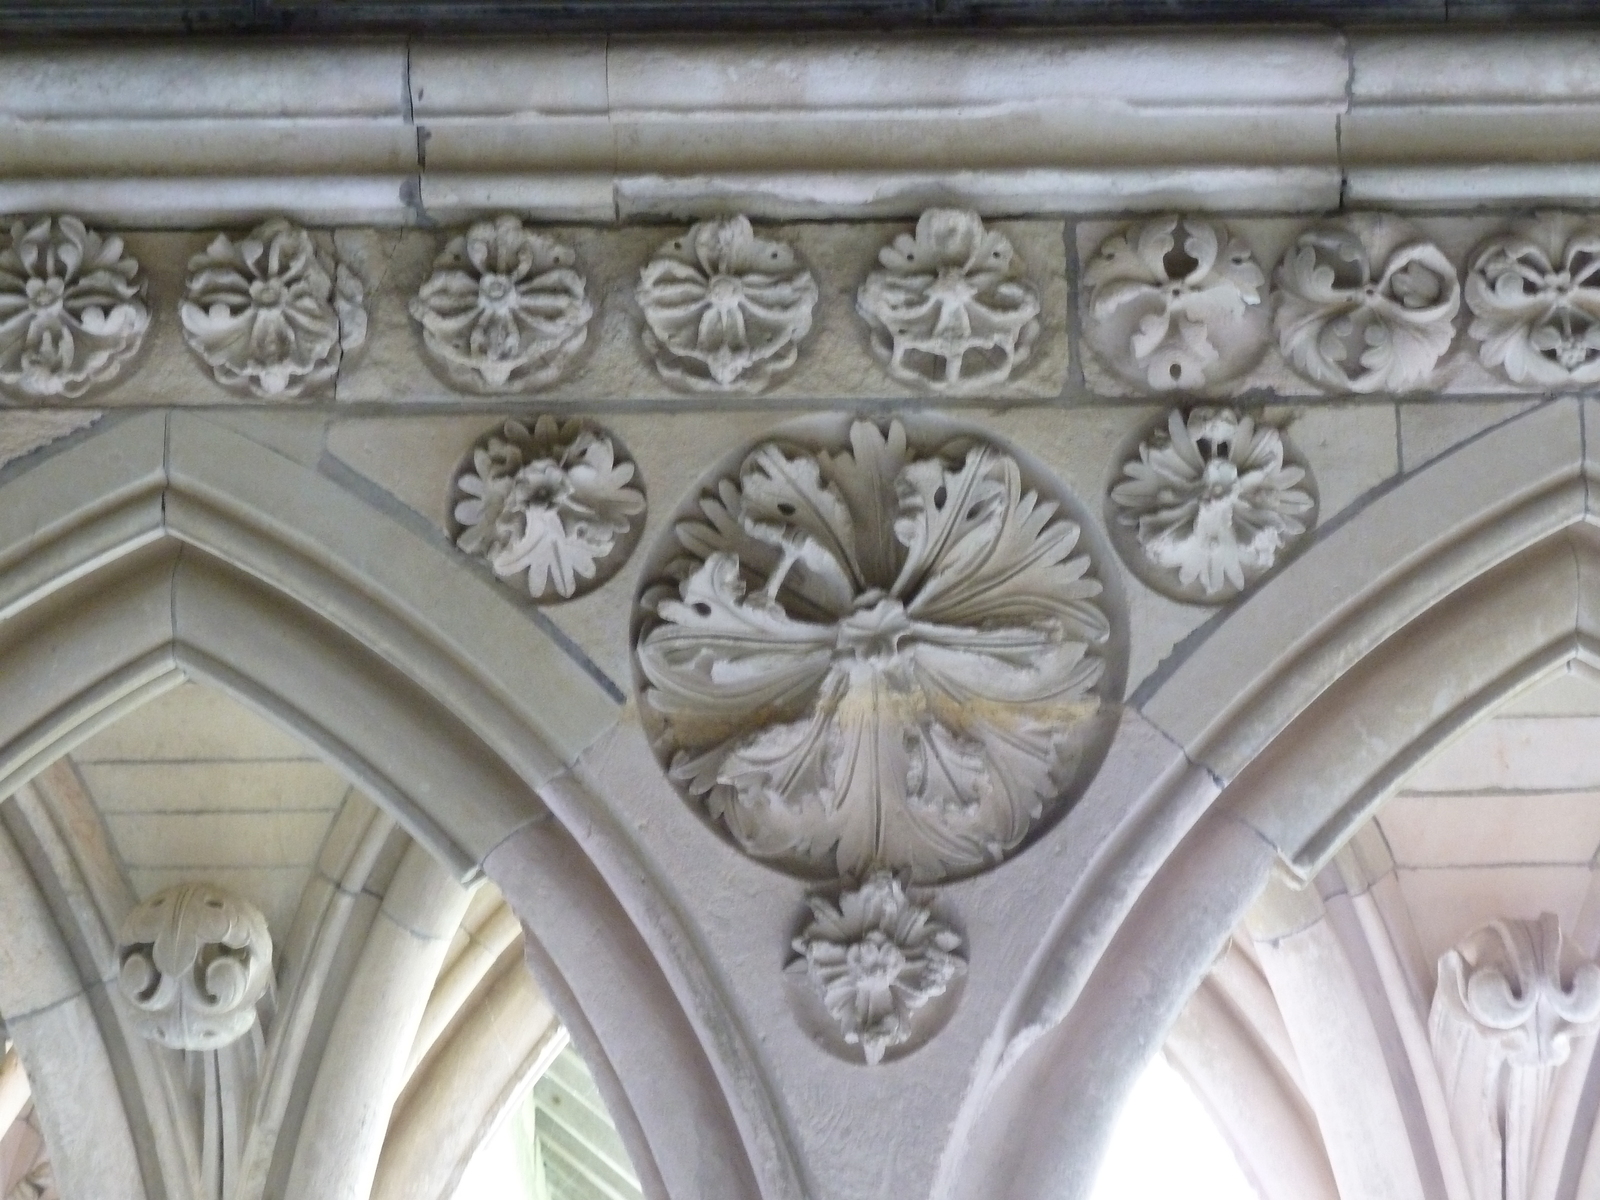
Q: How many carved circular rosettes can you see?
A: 12